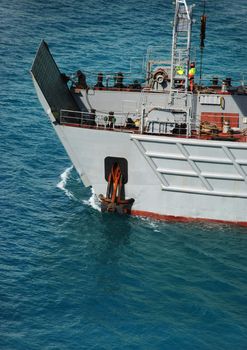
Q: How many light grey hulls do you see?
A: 1